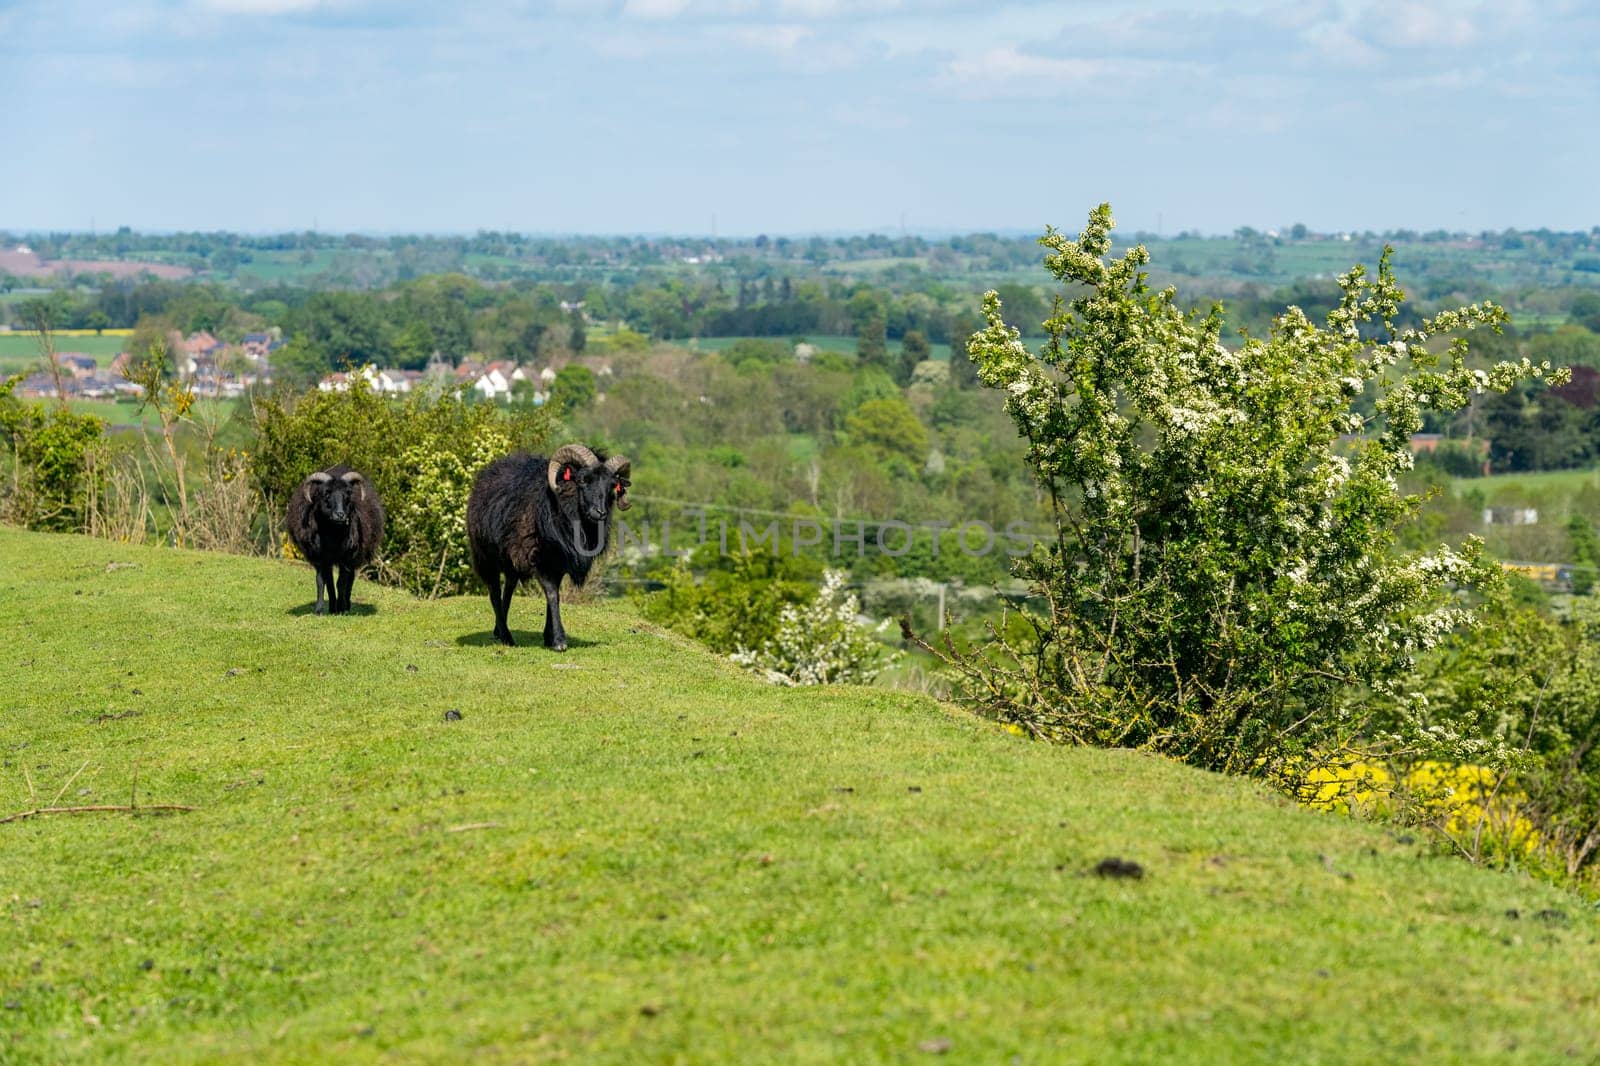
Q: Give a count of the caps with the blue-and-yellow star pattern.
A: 0